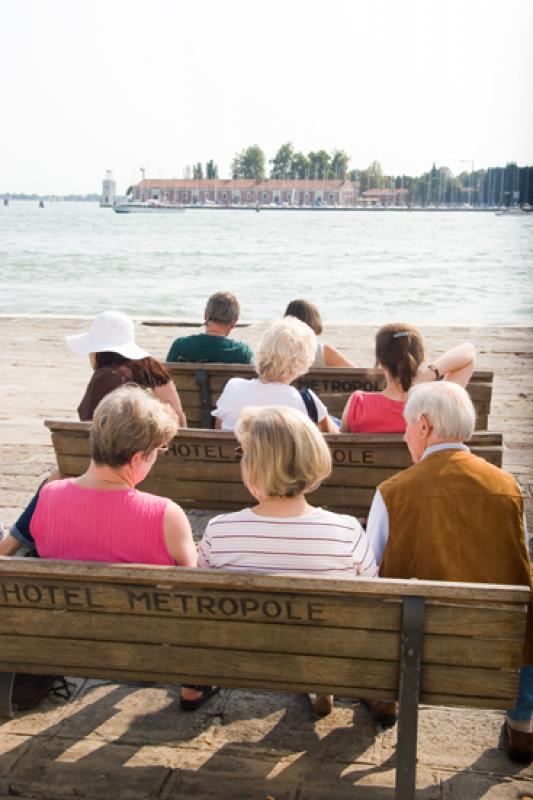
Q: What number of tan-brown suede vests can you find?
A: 1